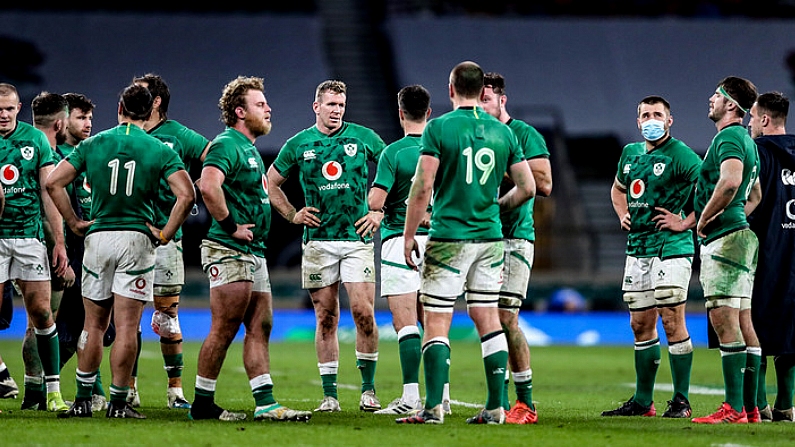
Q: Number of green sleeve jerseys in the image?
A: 12